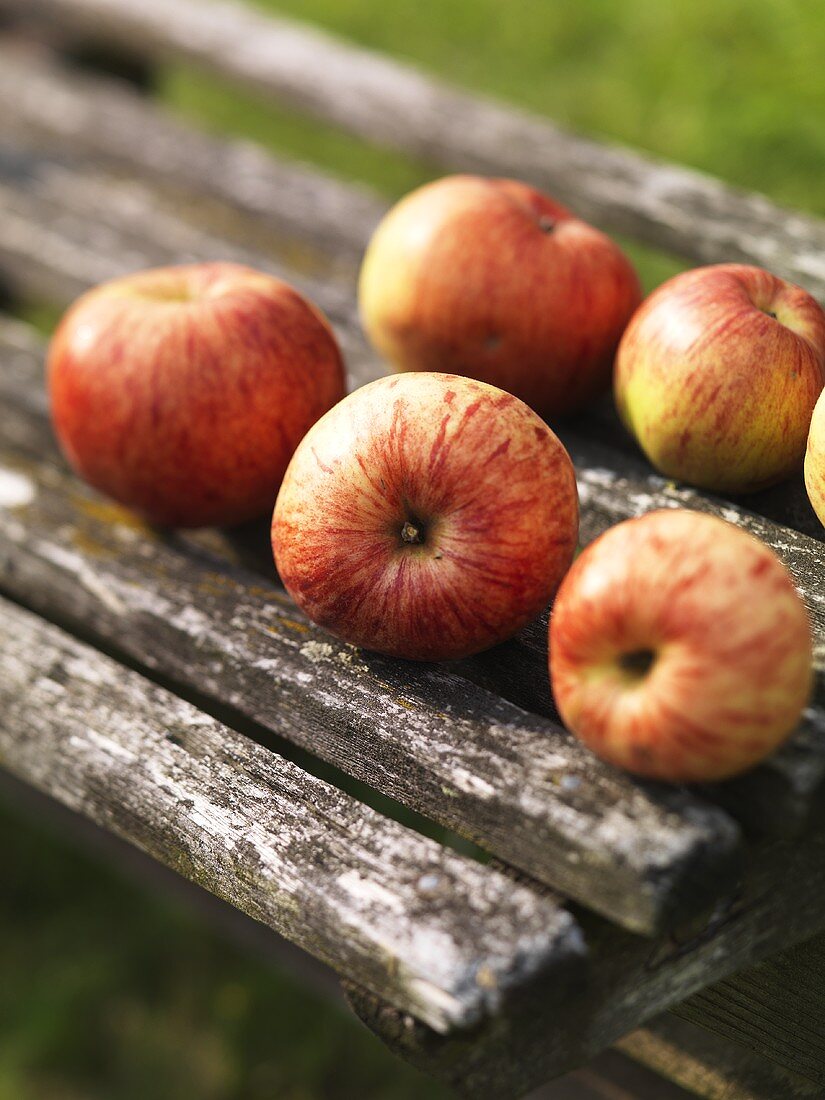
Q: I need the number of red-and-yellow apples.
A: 6